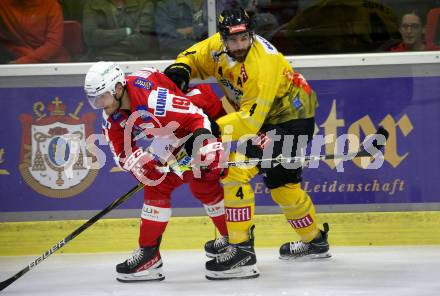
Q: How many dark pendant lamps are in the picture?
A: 0